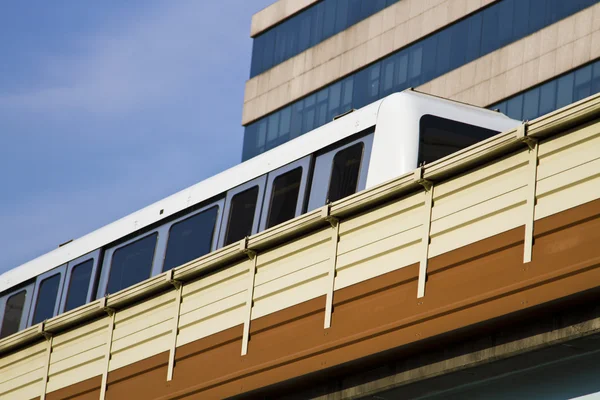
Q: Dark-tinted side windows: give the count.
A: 8